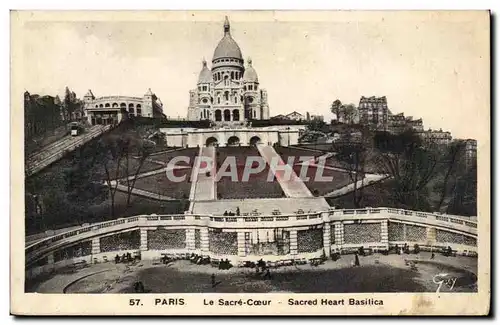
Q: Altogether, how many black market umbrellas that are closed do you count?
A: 0